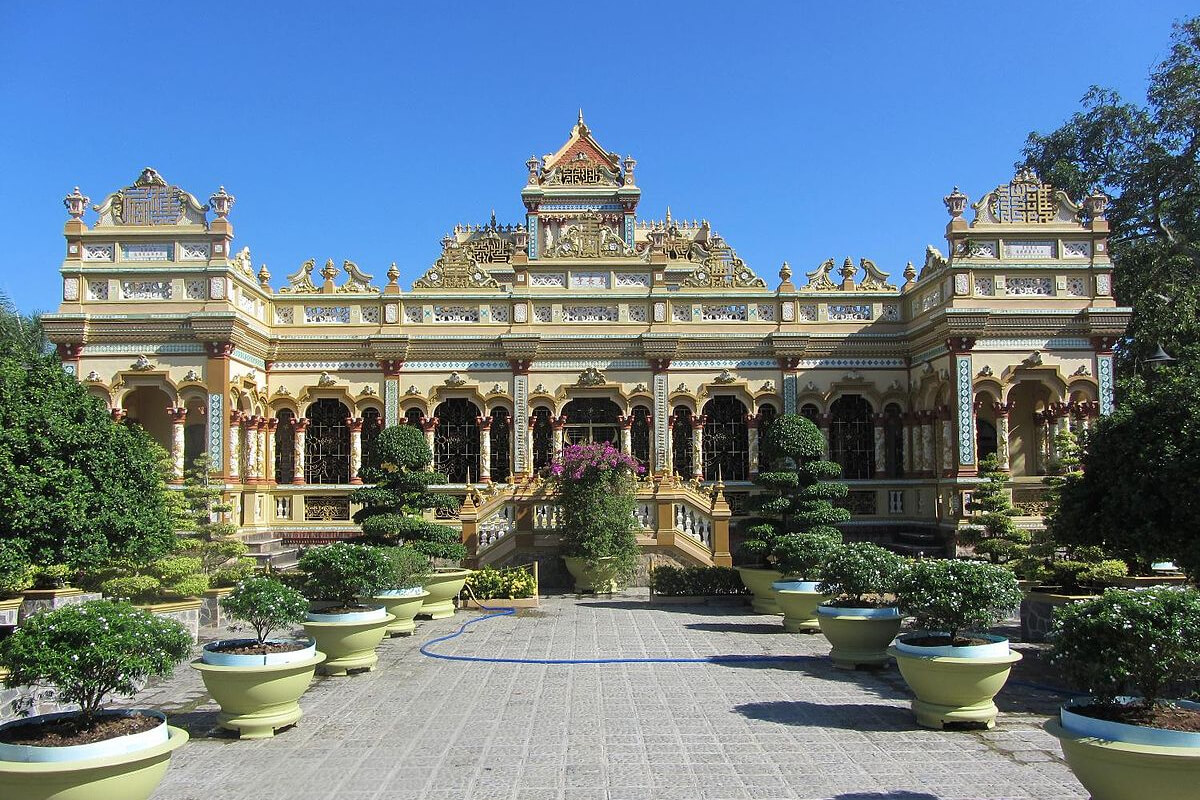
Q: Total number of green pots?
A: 11